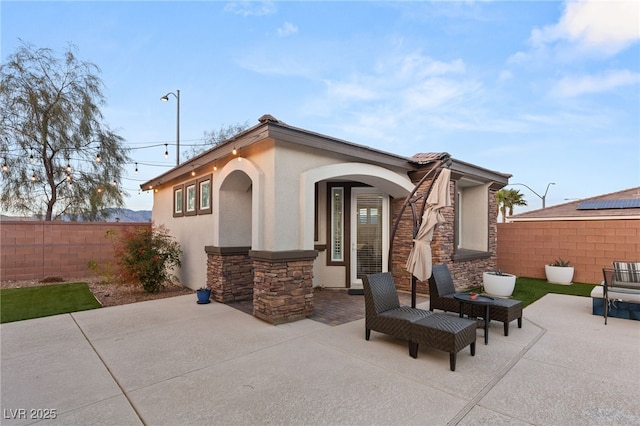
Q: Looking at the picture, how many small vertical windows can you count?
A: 3